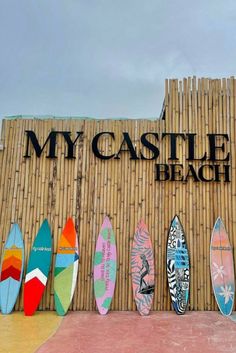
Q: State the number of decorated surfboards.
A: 7